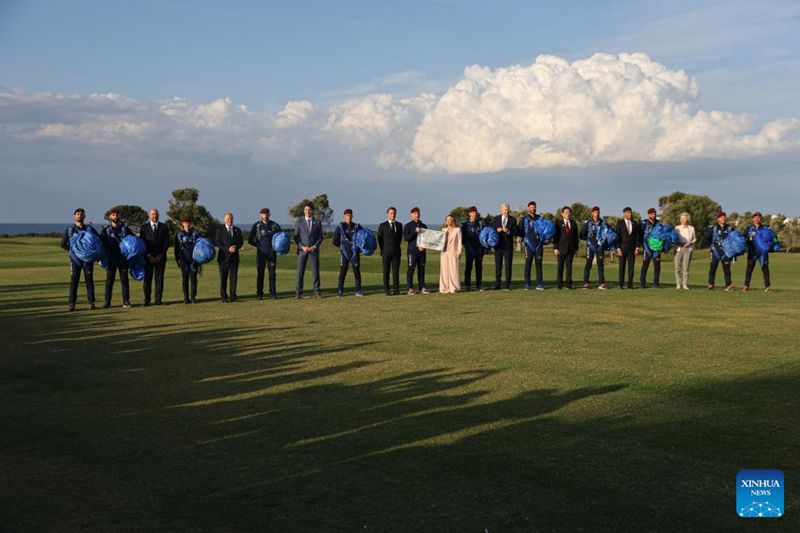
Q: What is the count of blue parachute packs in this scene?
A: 11